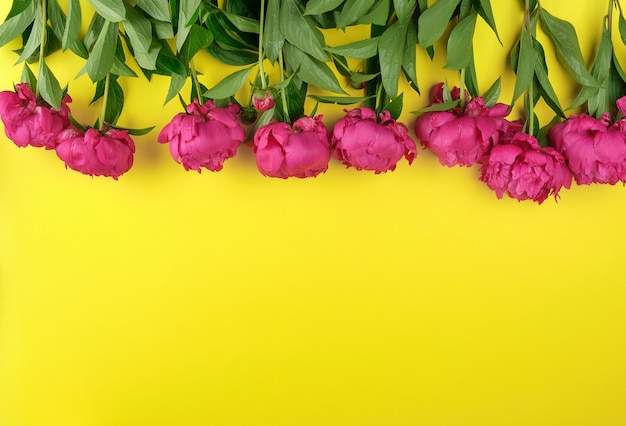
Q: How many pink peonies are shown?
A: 8